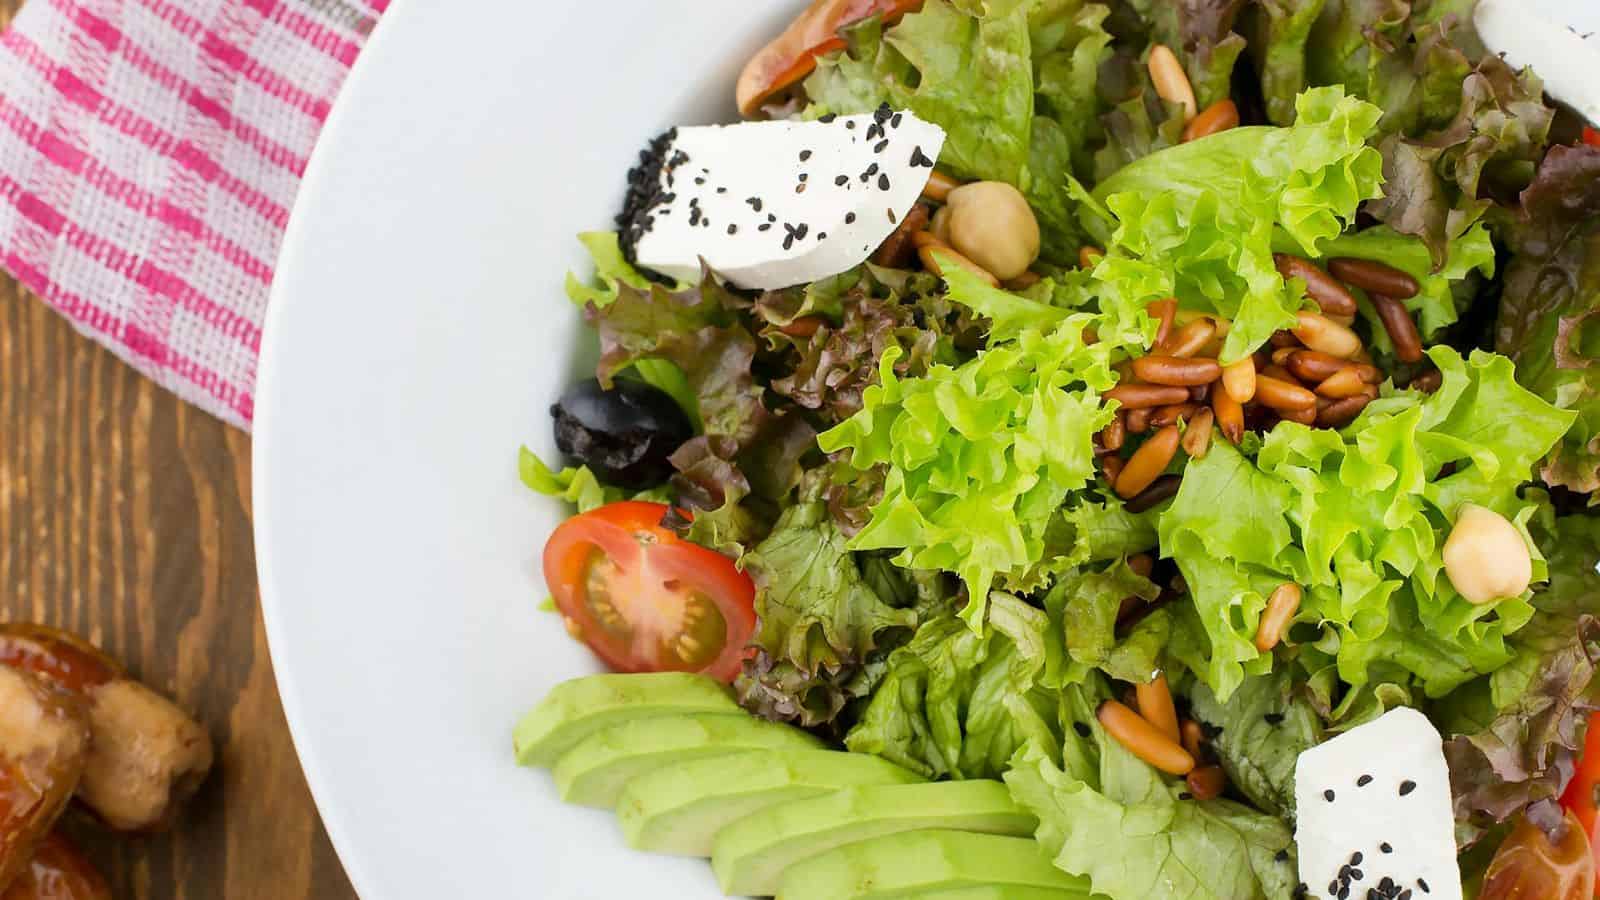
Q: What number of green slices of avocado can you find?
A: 6